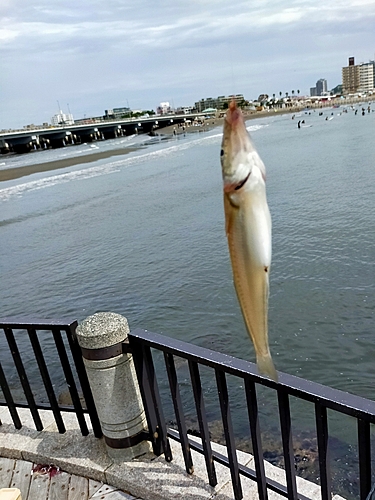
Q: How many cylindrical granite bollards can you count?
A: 1